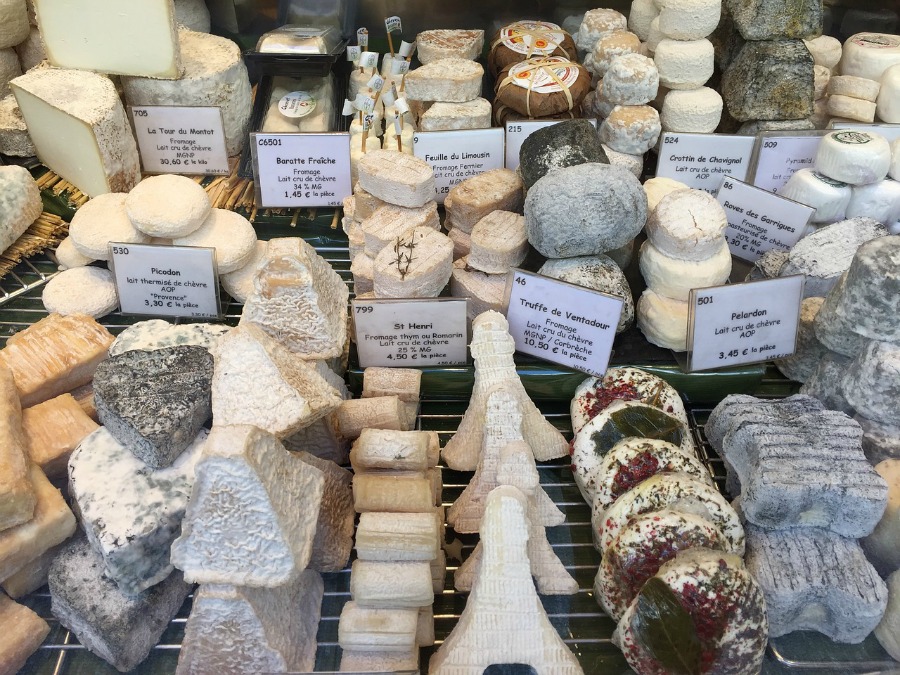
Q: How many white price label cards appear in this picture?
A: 12